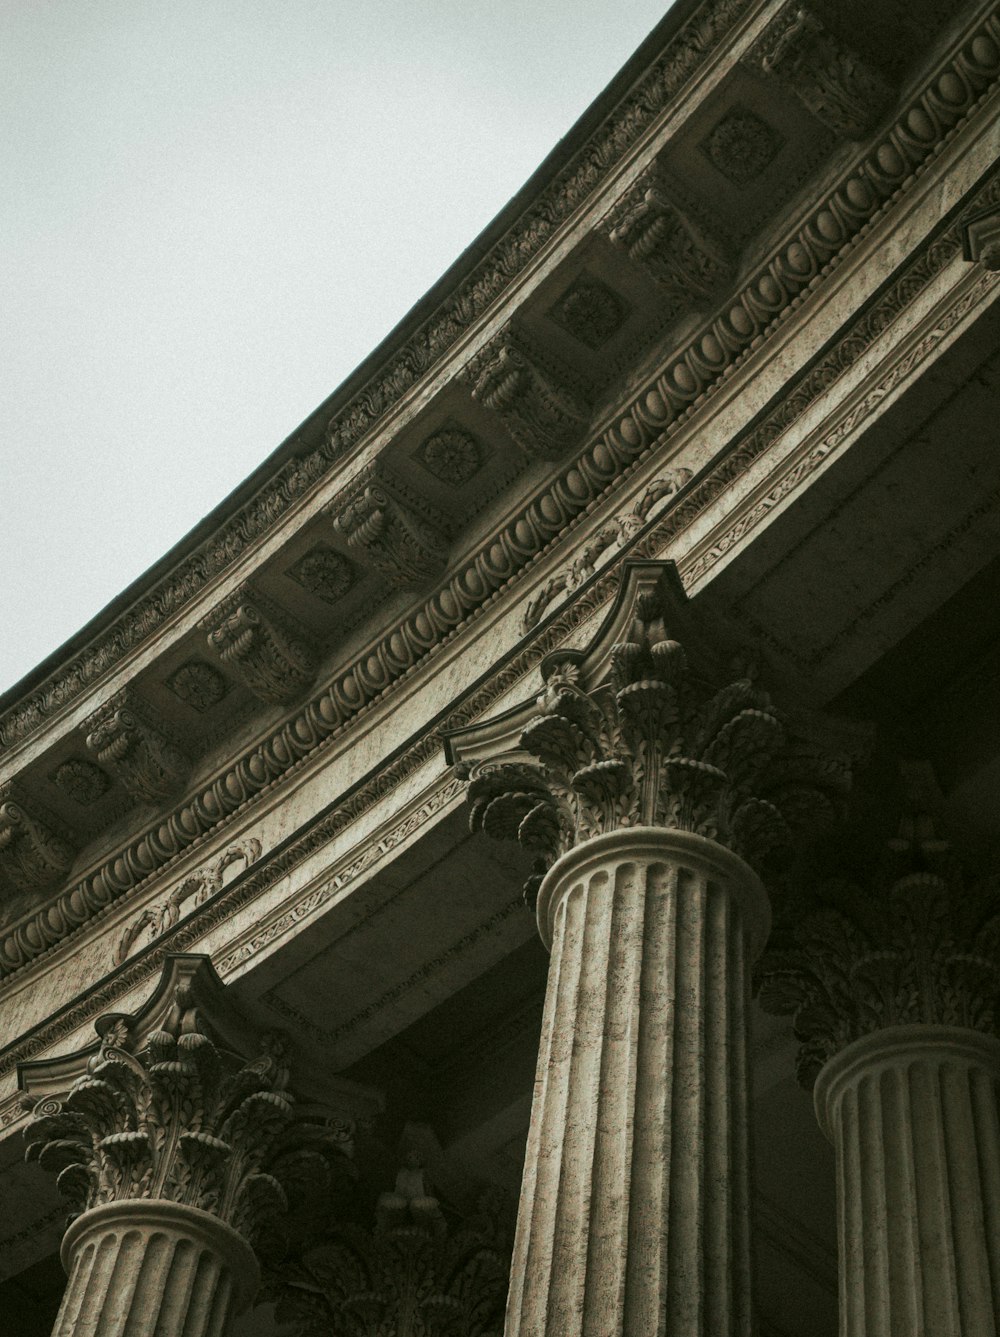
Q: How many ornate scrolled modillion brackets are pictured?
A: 7